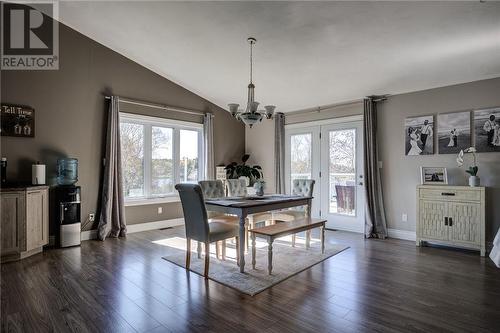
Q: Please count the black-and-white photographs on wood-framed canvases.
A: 3